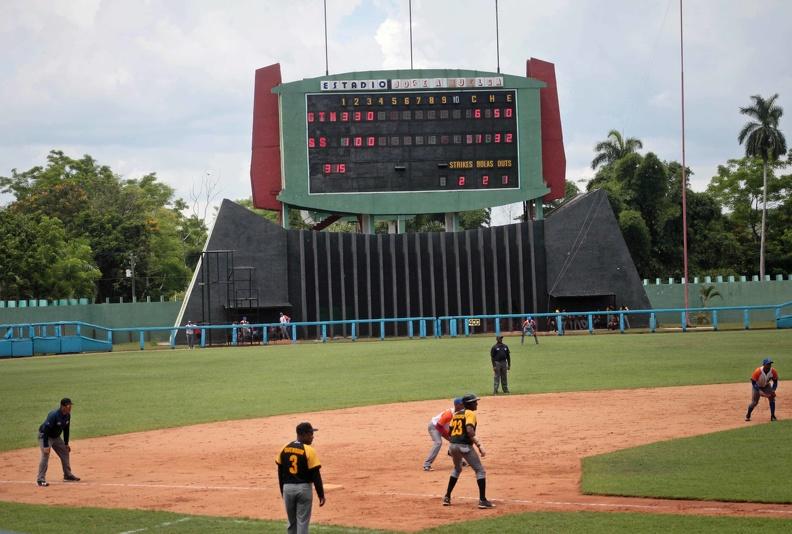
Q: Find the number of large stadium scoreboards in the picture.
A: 1